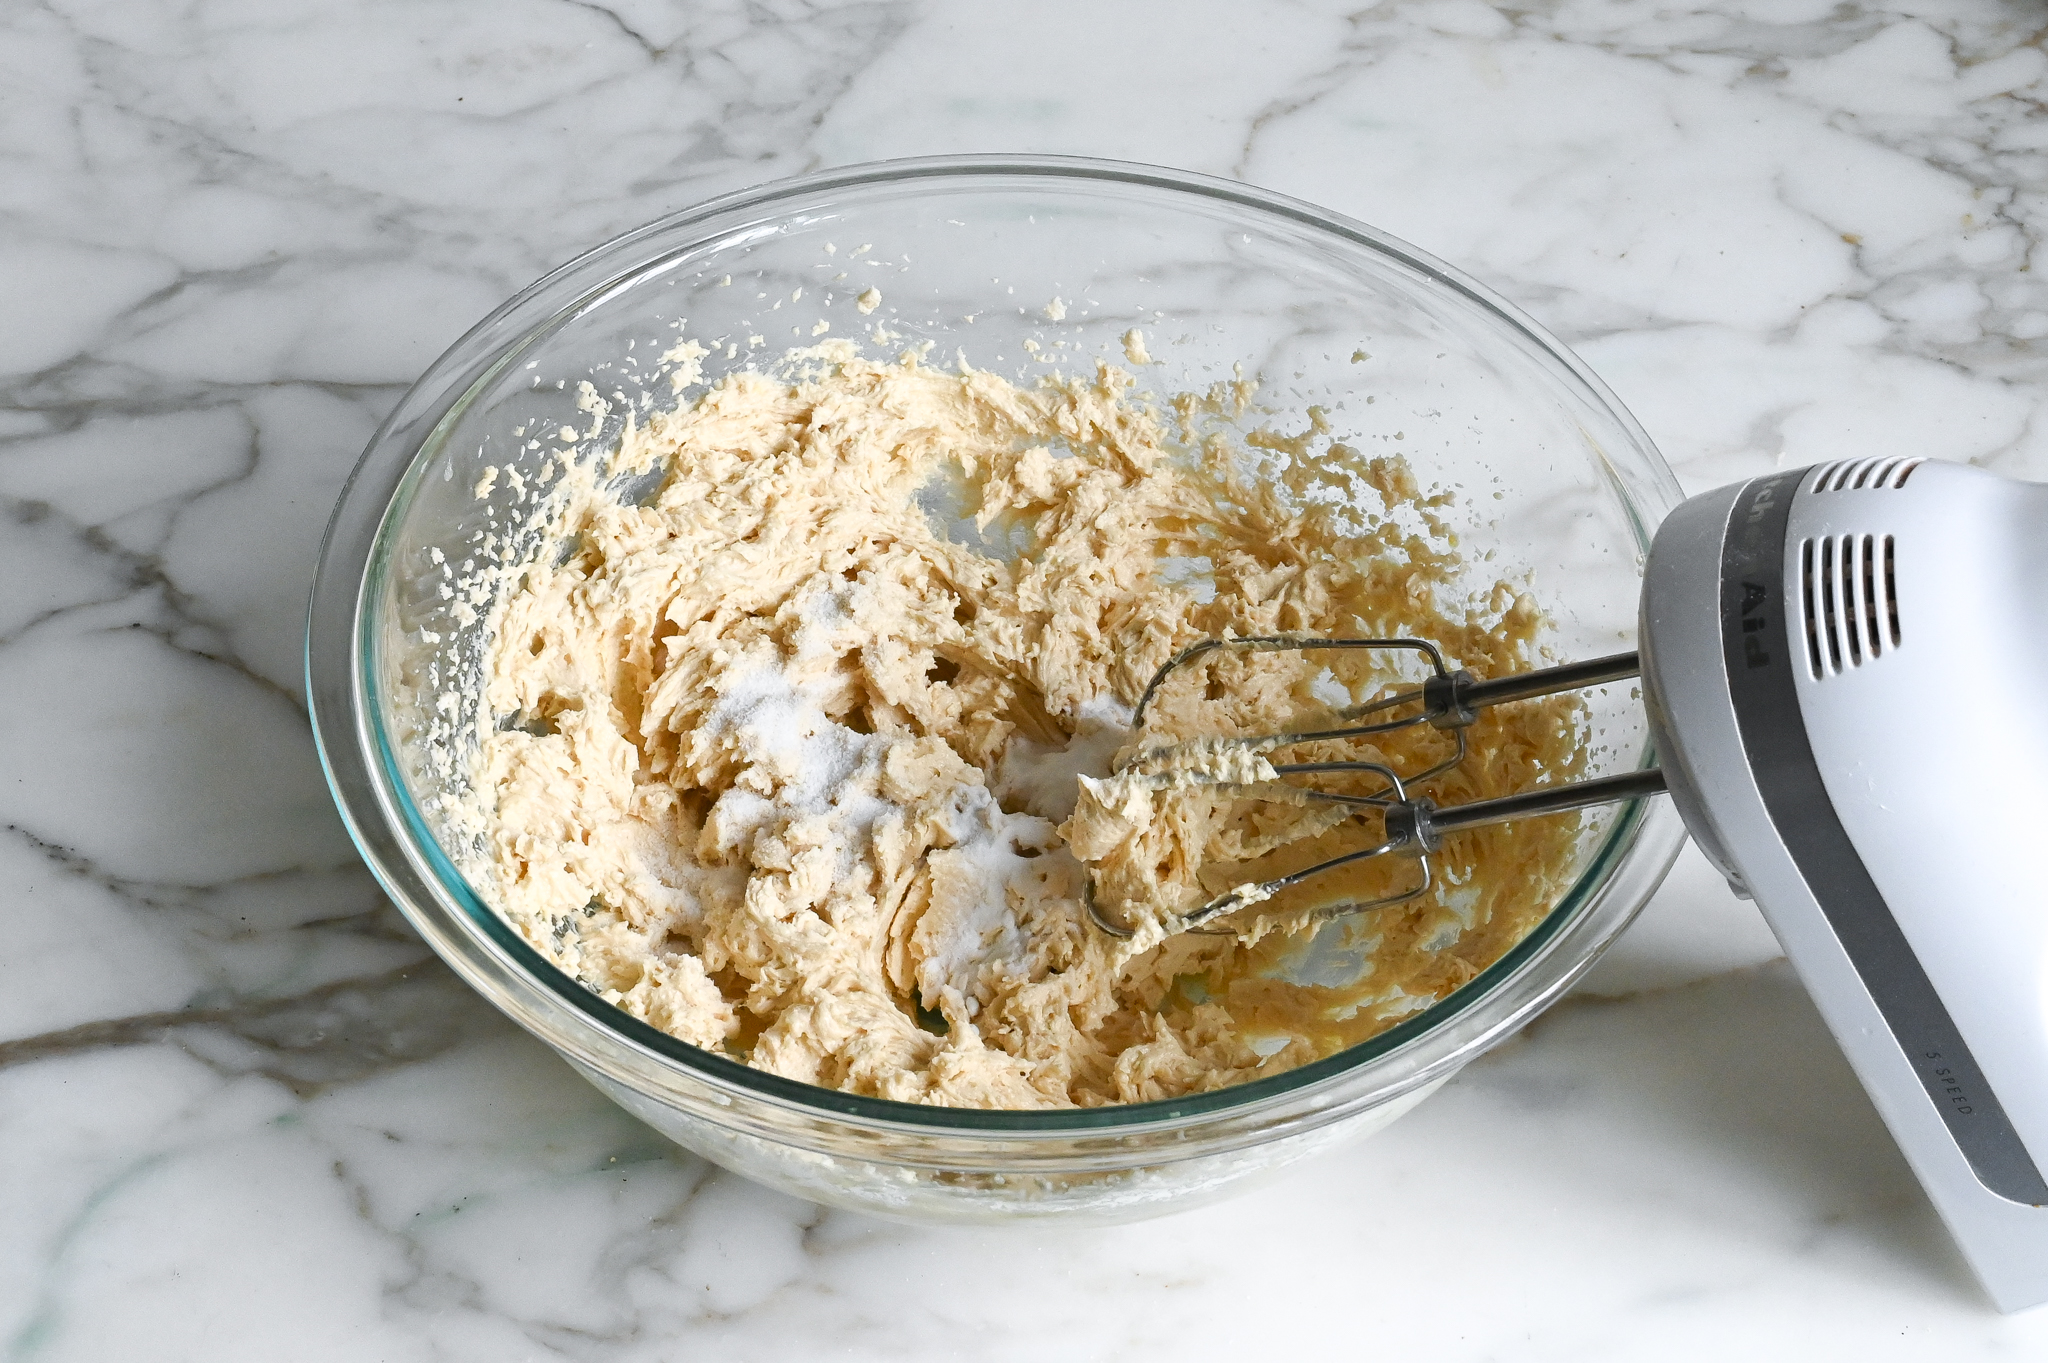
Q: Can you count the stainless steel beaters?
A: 2